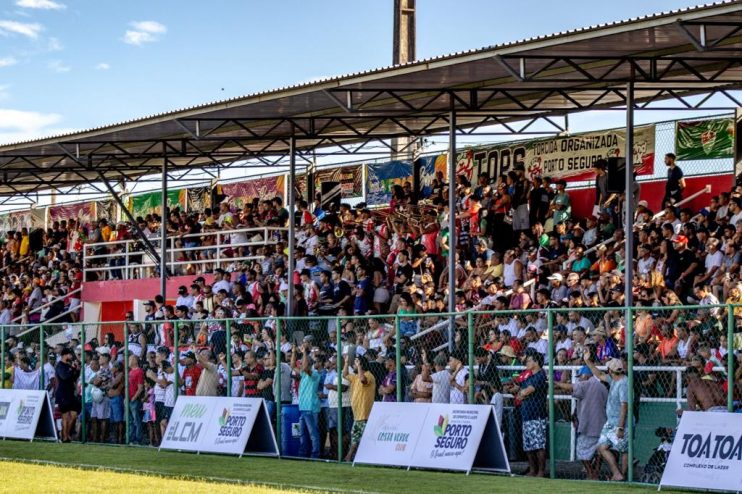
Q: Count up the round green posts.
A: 13